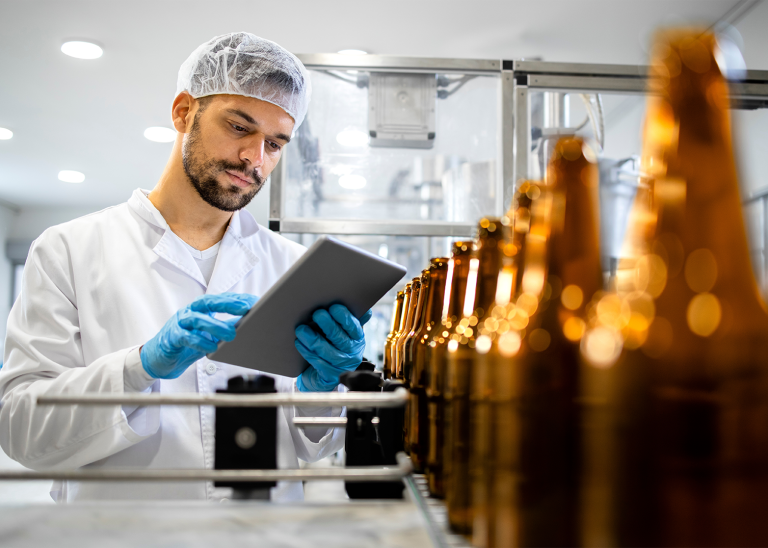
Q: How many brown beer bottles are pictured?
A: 10